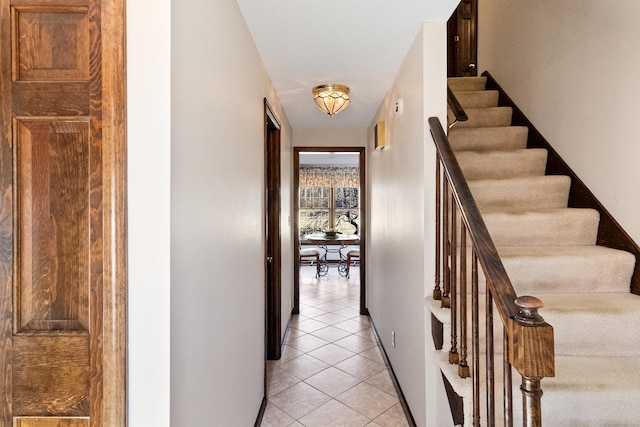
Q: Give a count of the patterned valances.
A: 1